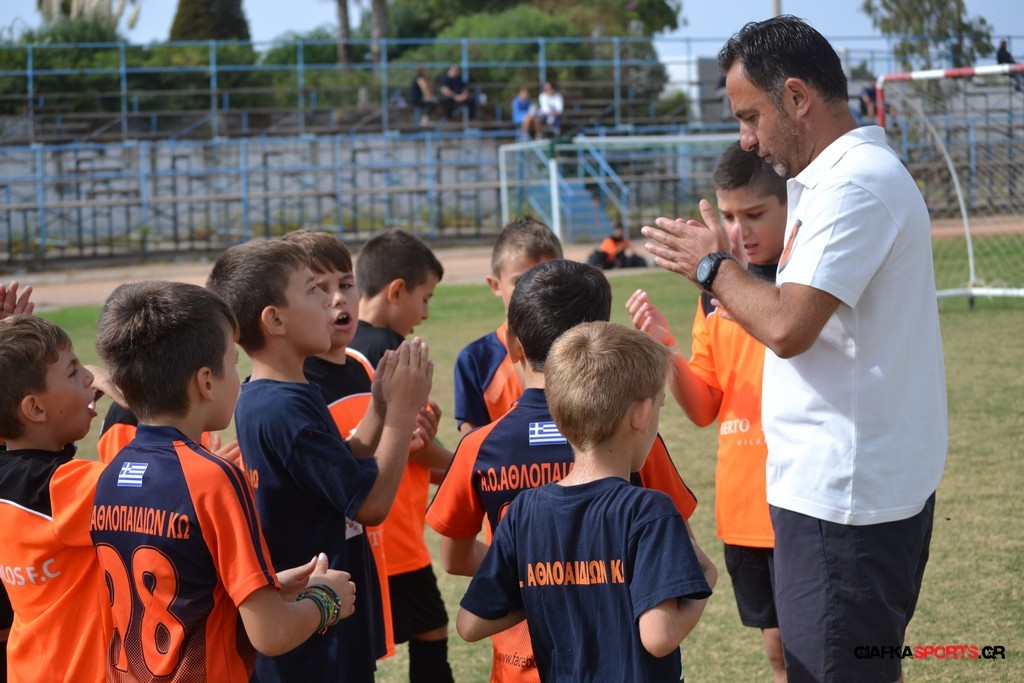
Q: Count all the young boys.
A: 9